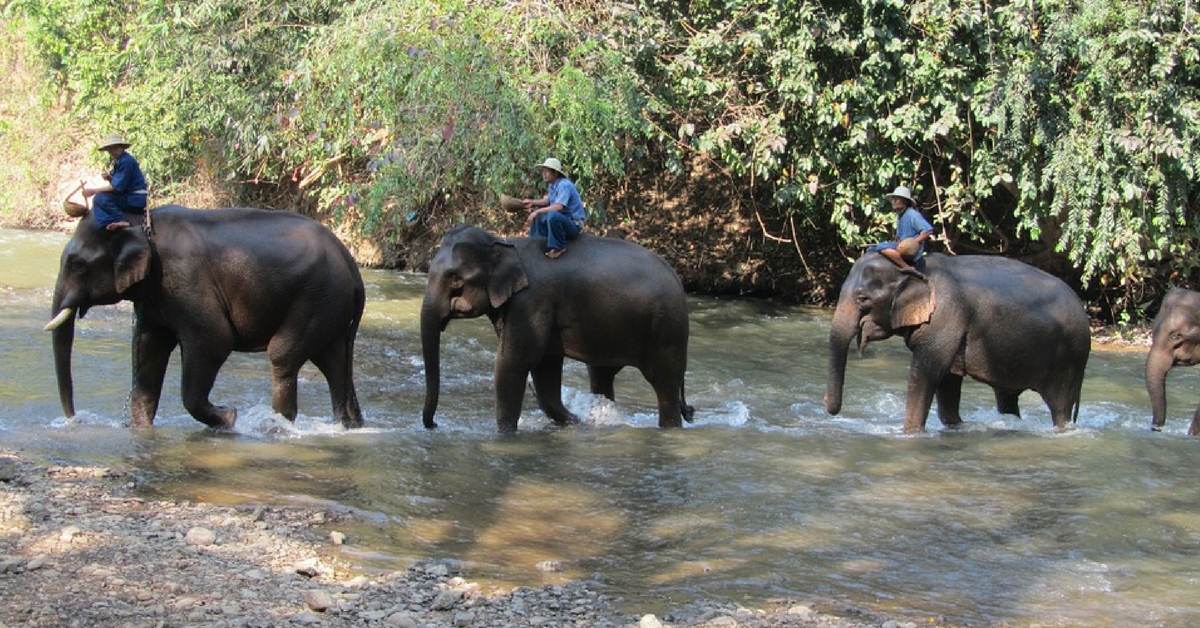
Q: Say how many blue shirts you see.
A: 3